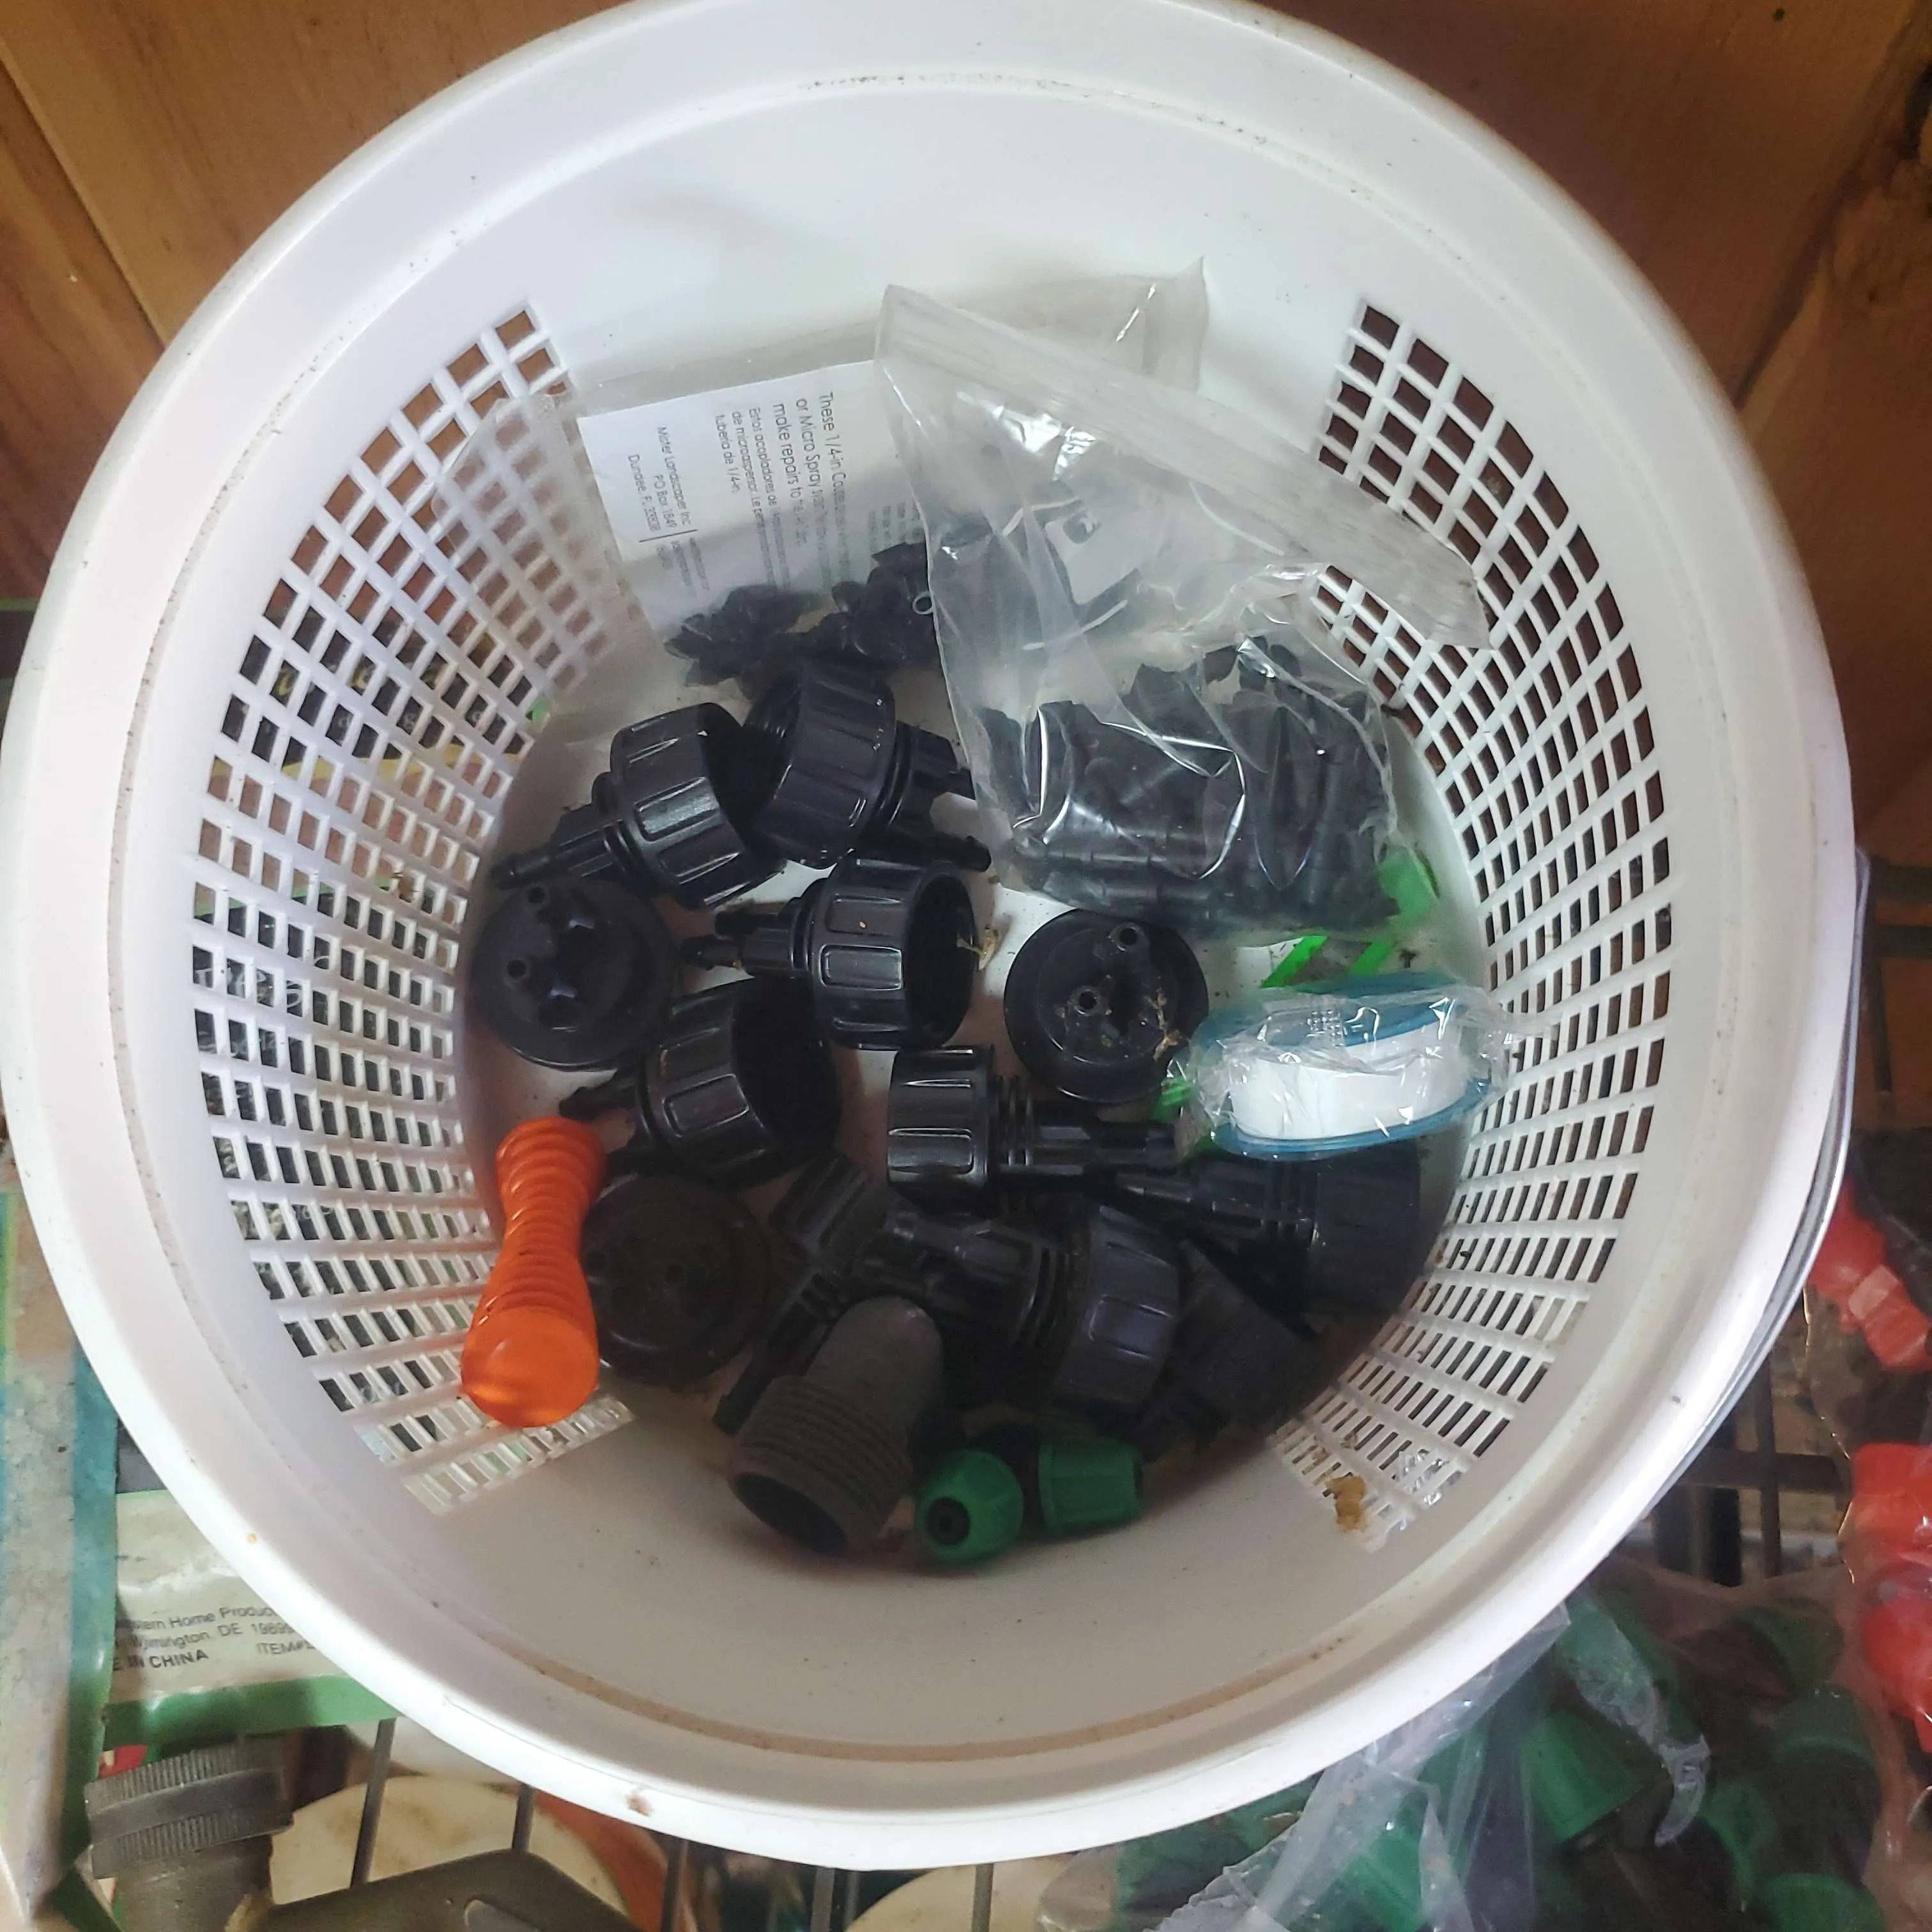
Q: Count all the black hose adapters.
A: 12